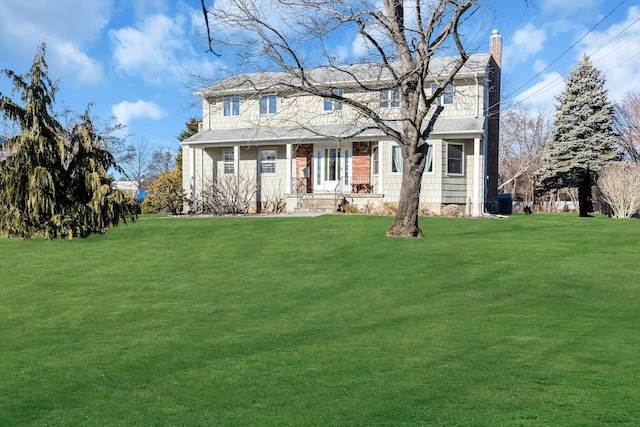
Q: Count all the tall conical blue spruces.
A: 1